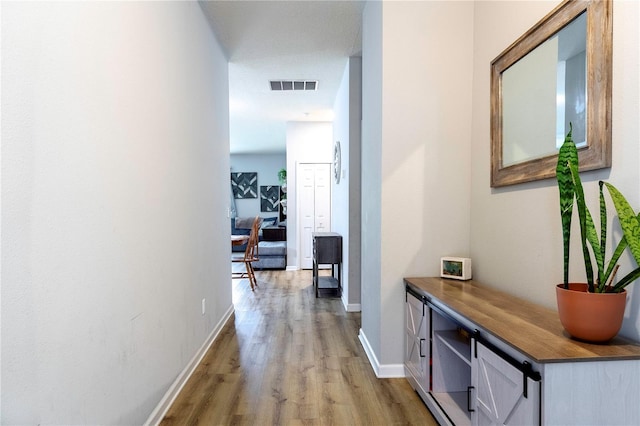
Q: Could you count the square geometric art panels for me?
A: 2